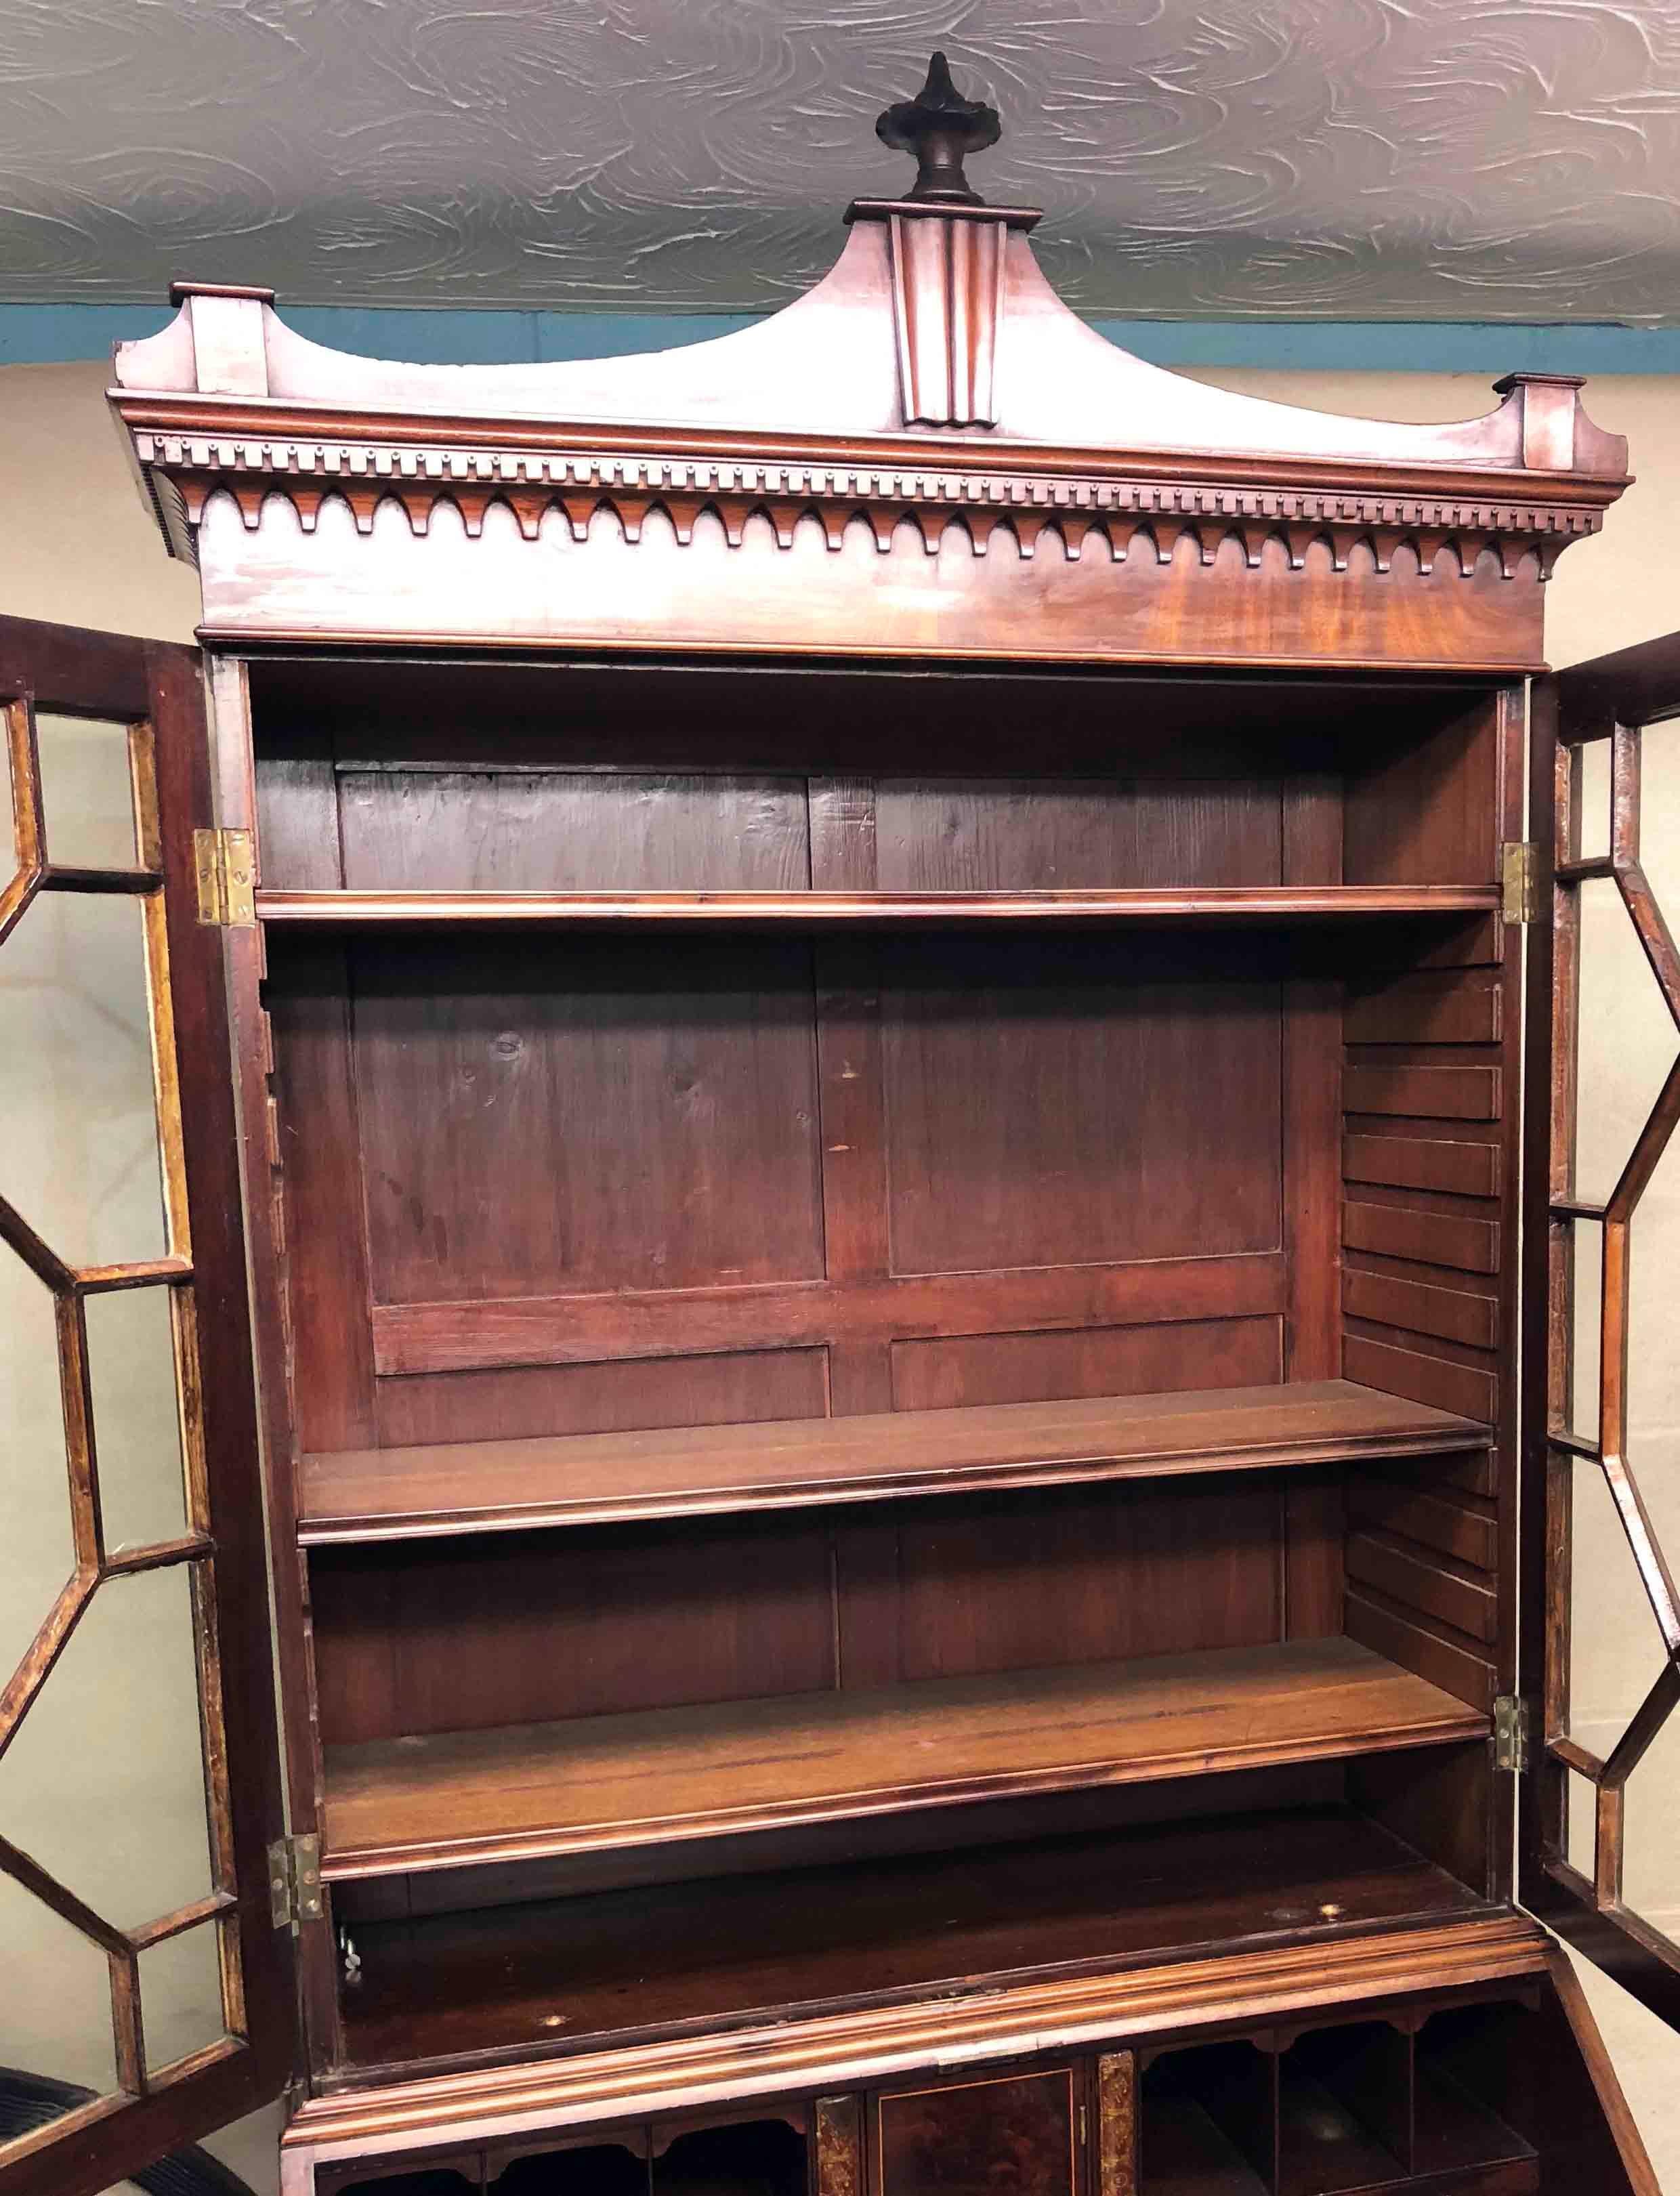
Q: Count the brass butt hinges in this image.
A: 4